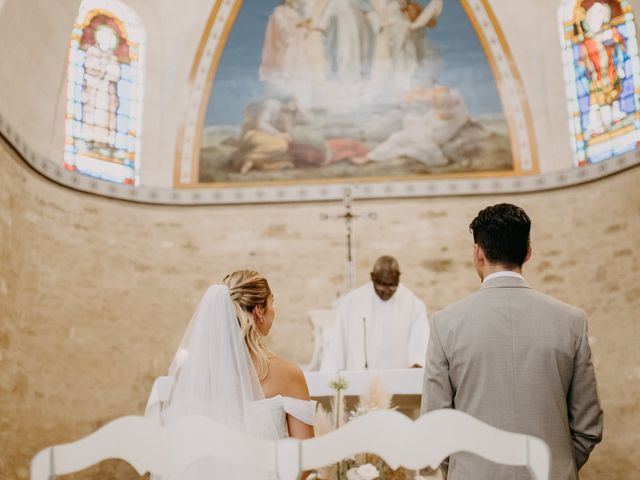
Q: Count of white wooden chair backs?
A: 2